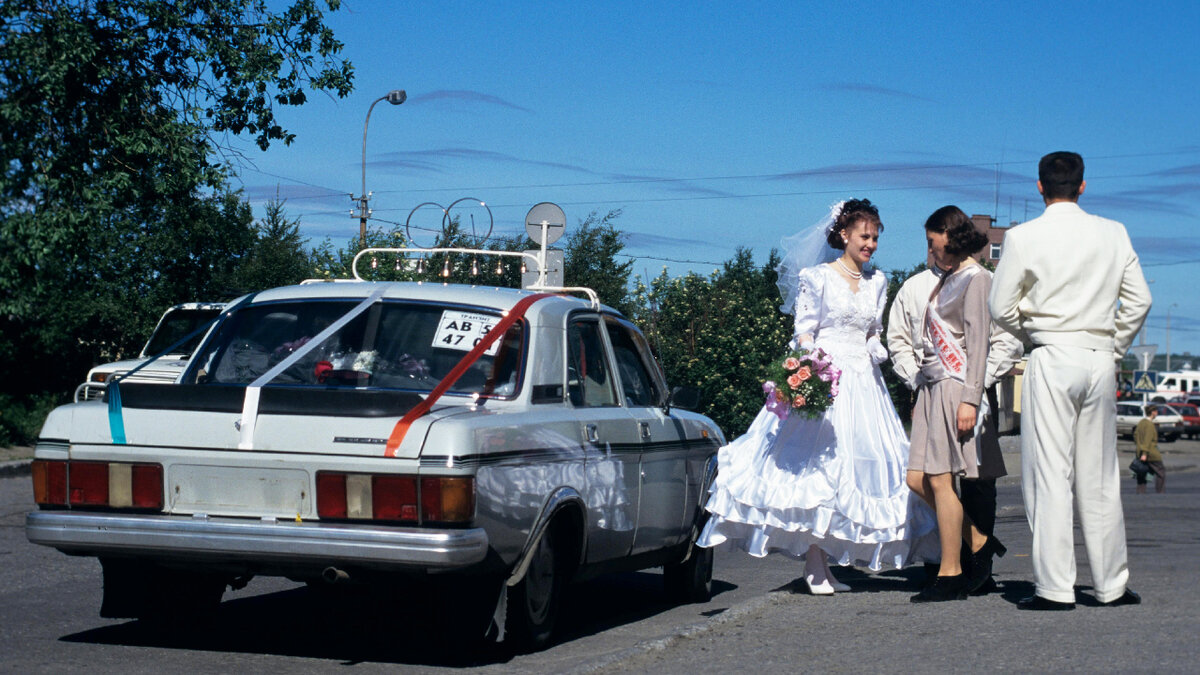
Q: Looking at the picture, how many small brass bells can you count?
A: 7